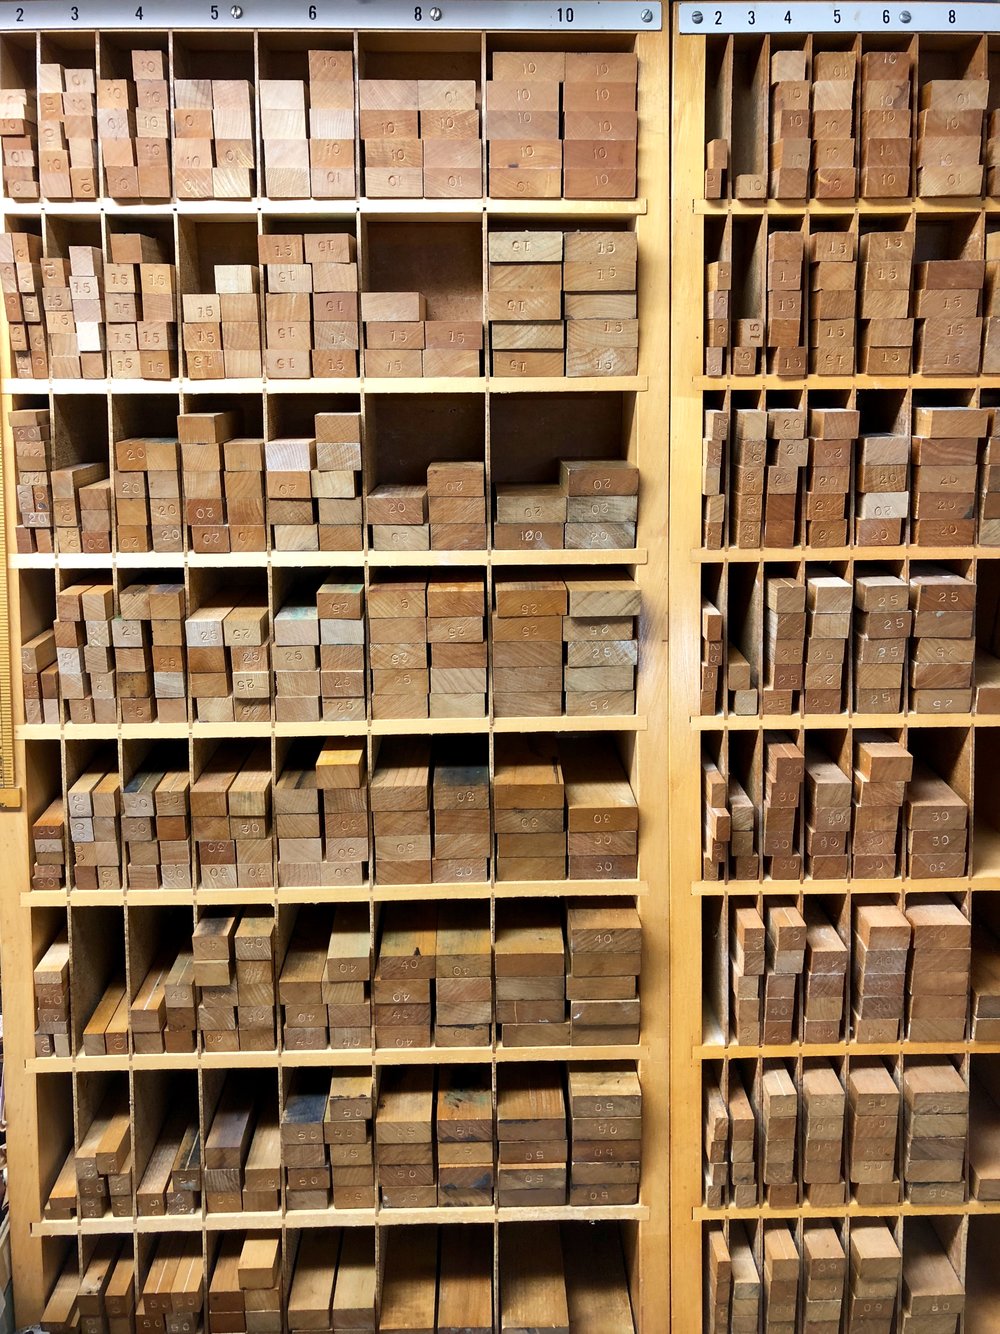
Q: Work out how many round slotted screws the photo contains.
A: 5